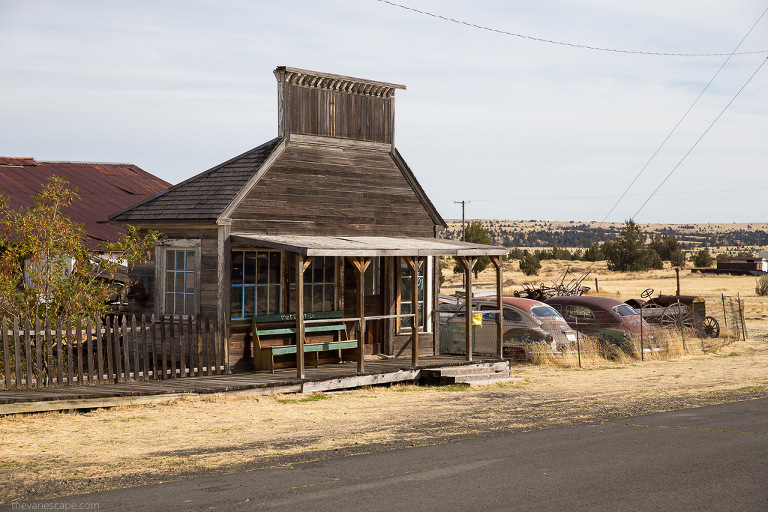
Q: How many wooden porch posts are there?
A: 5